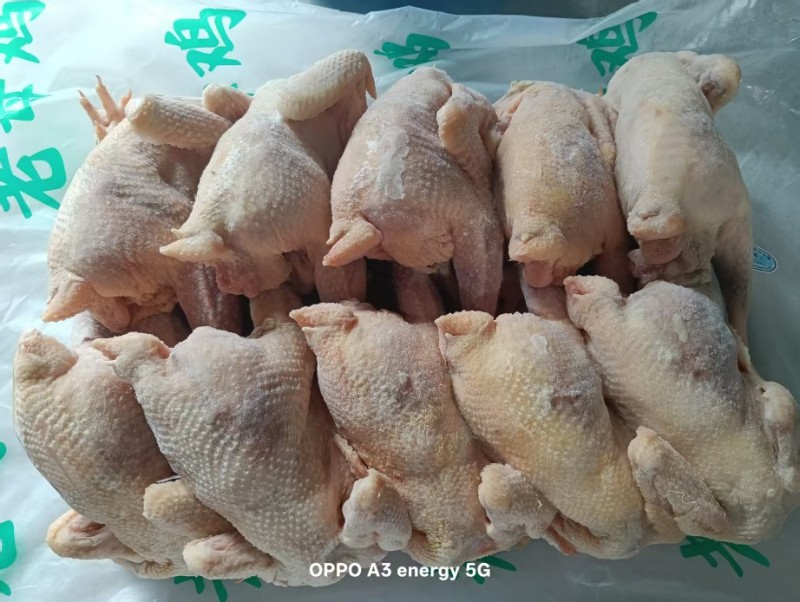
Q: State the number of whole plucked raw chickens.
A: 10